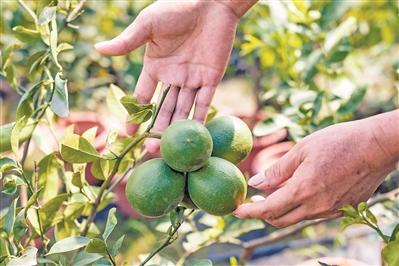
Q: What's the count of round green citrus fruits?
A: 4